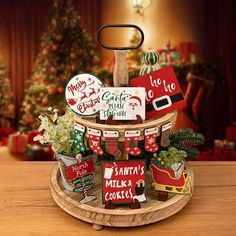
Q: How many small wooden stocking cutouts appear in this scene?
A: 6